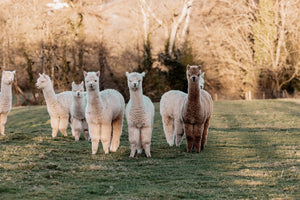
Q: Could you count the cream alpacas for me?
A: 6